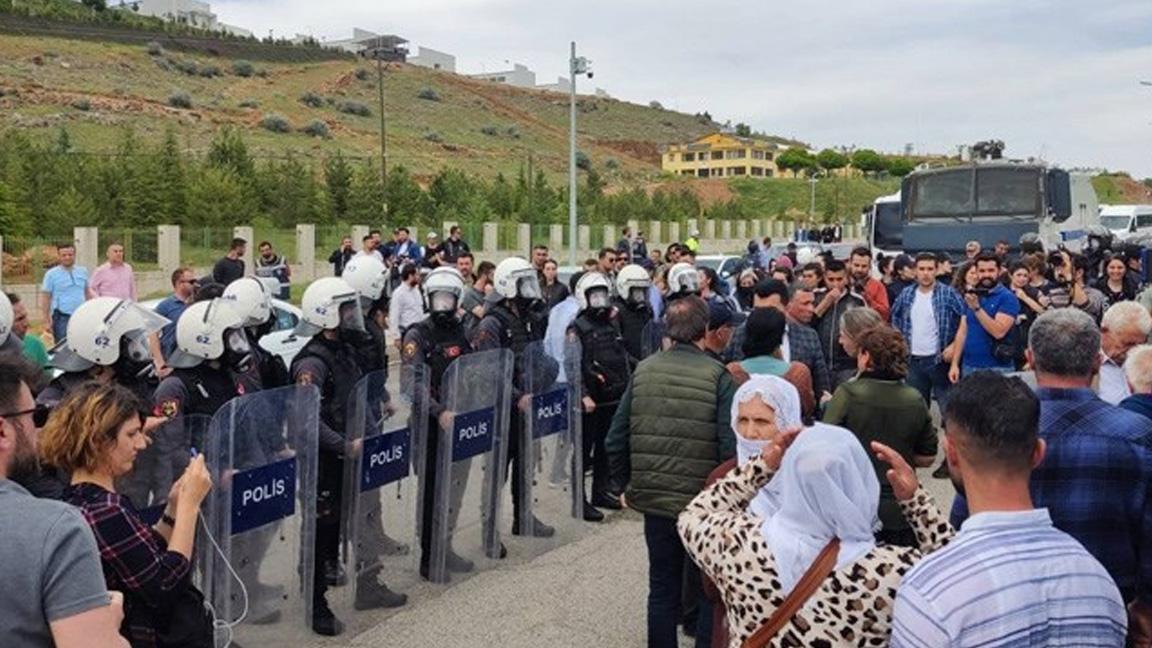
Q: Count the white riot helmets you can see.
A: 11